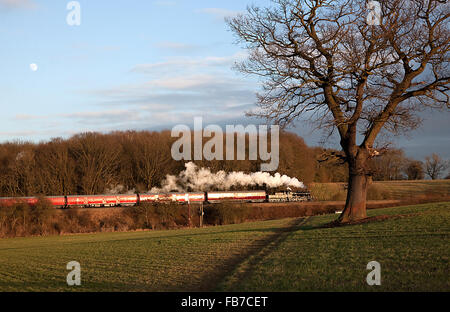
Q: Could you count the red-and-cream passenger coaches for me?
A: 4